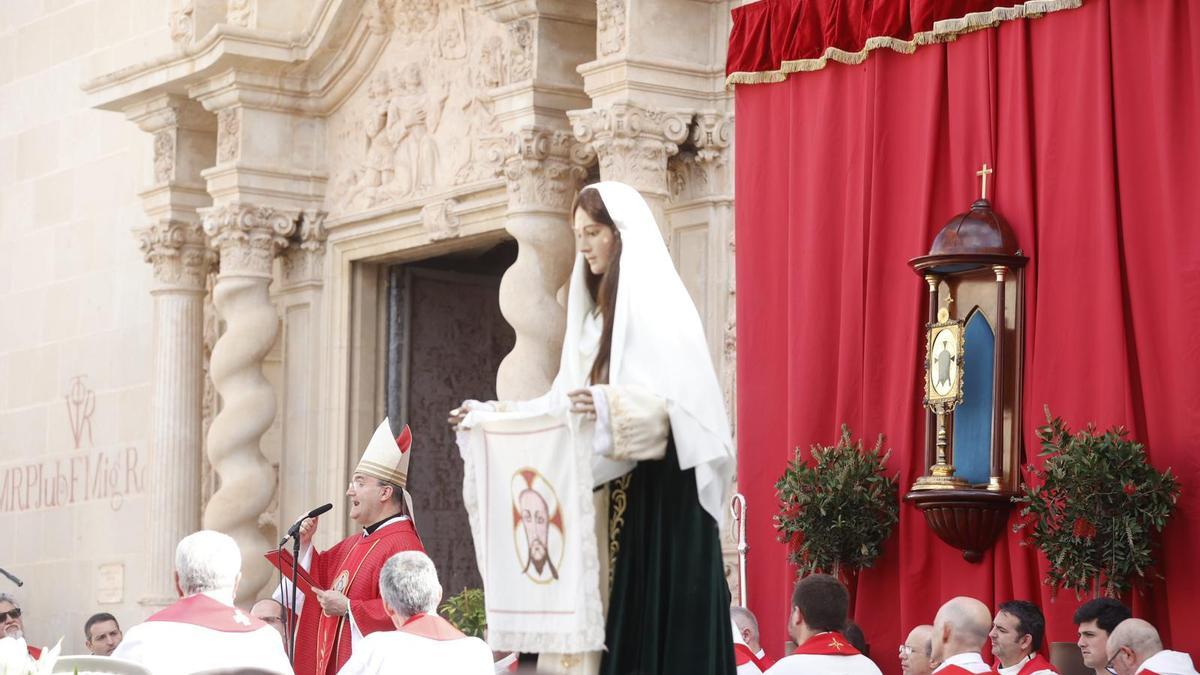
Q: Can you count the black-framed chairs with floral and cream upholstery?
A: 0